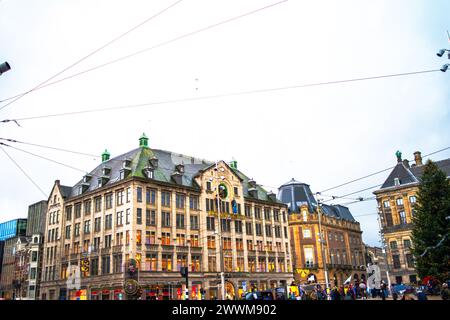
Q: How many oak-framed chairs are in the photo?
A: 0